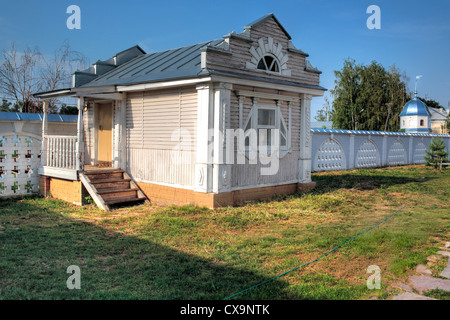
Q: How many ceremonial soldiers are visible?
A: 0